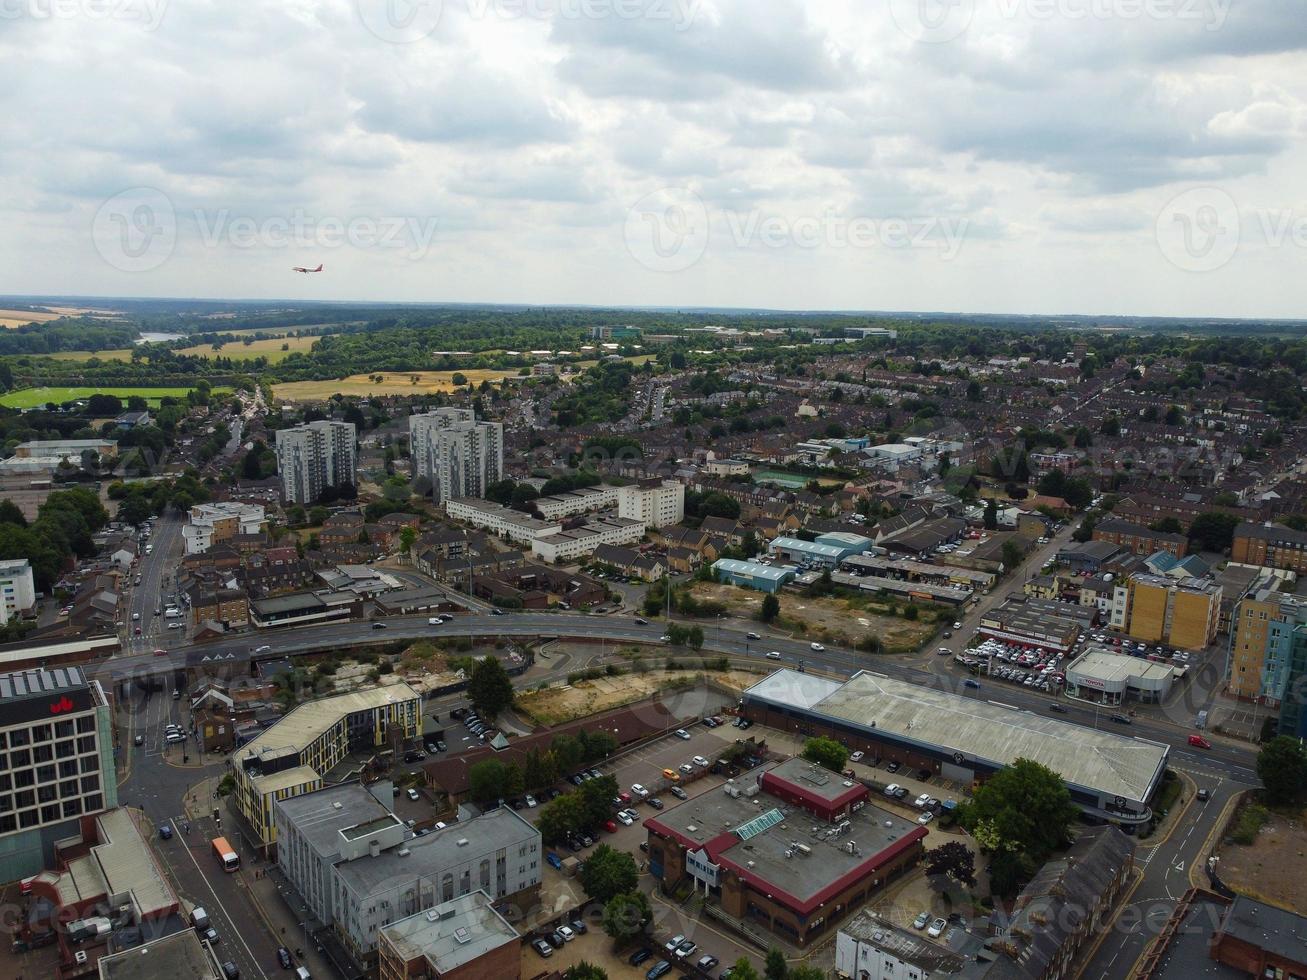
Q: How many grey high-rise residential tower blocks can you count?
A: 3